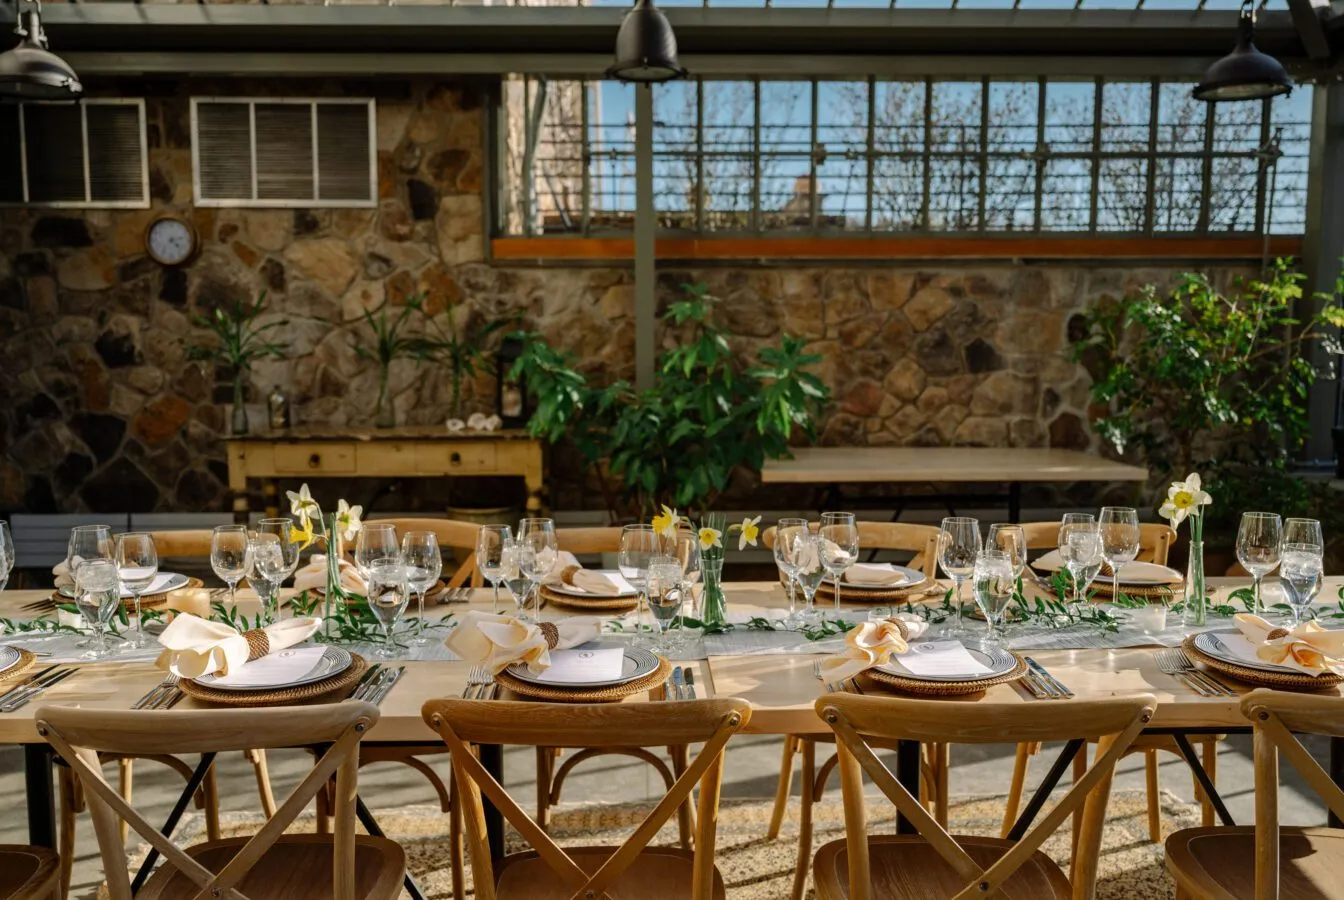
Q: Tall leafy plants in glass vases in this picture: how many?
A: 3